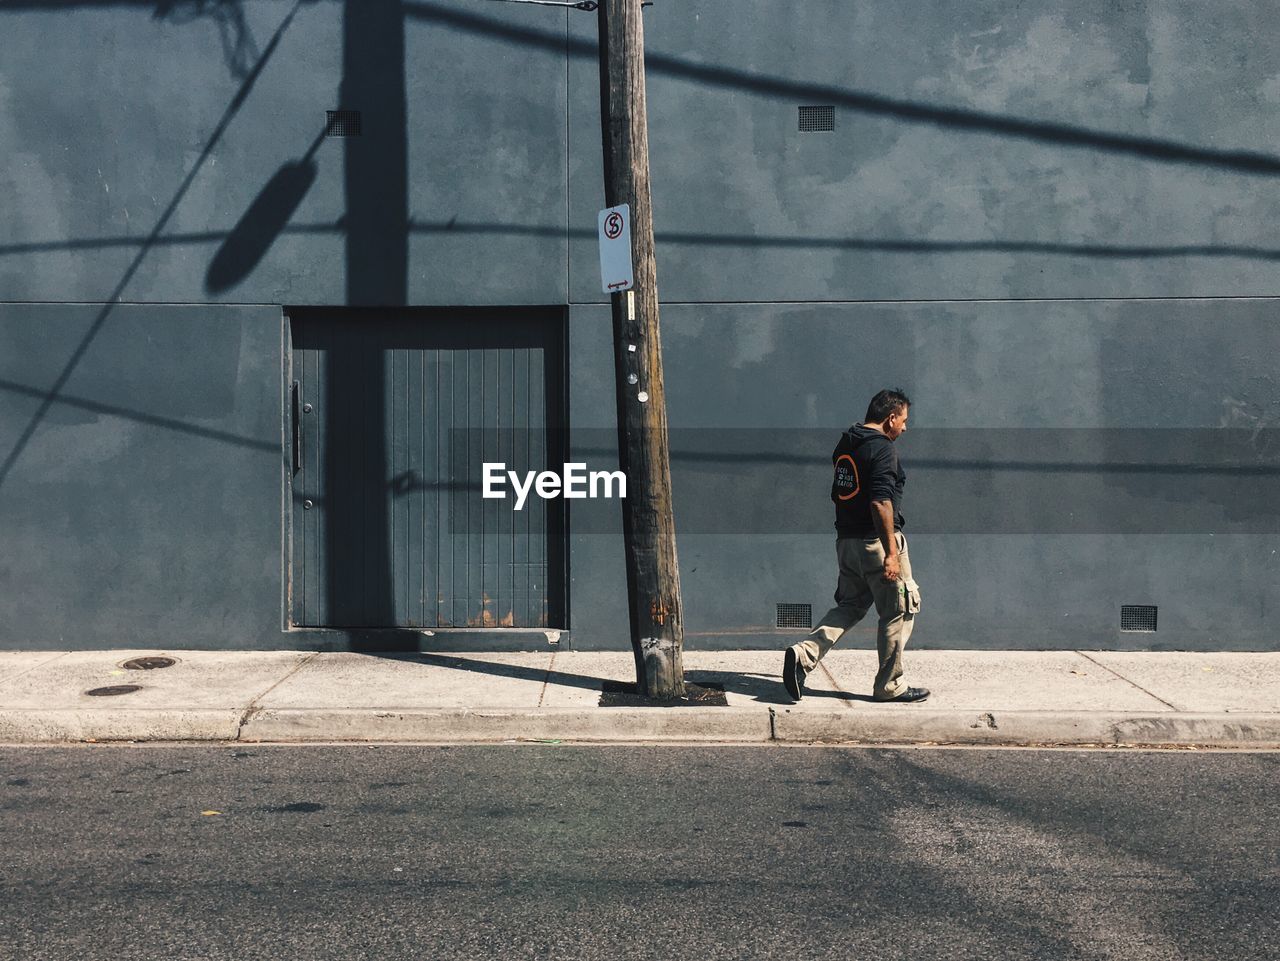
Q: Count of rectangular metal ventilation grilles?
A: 4